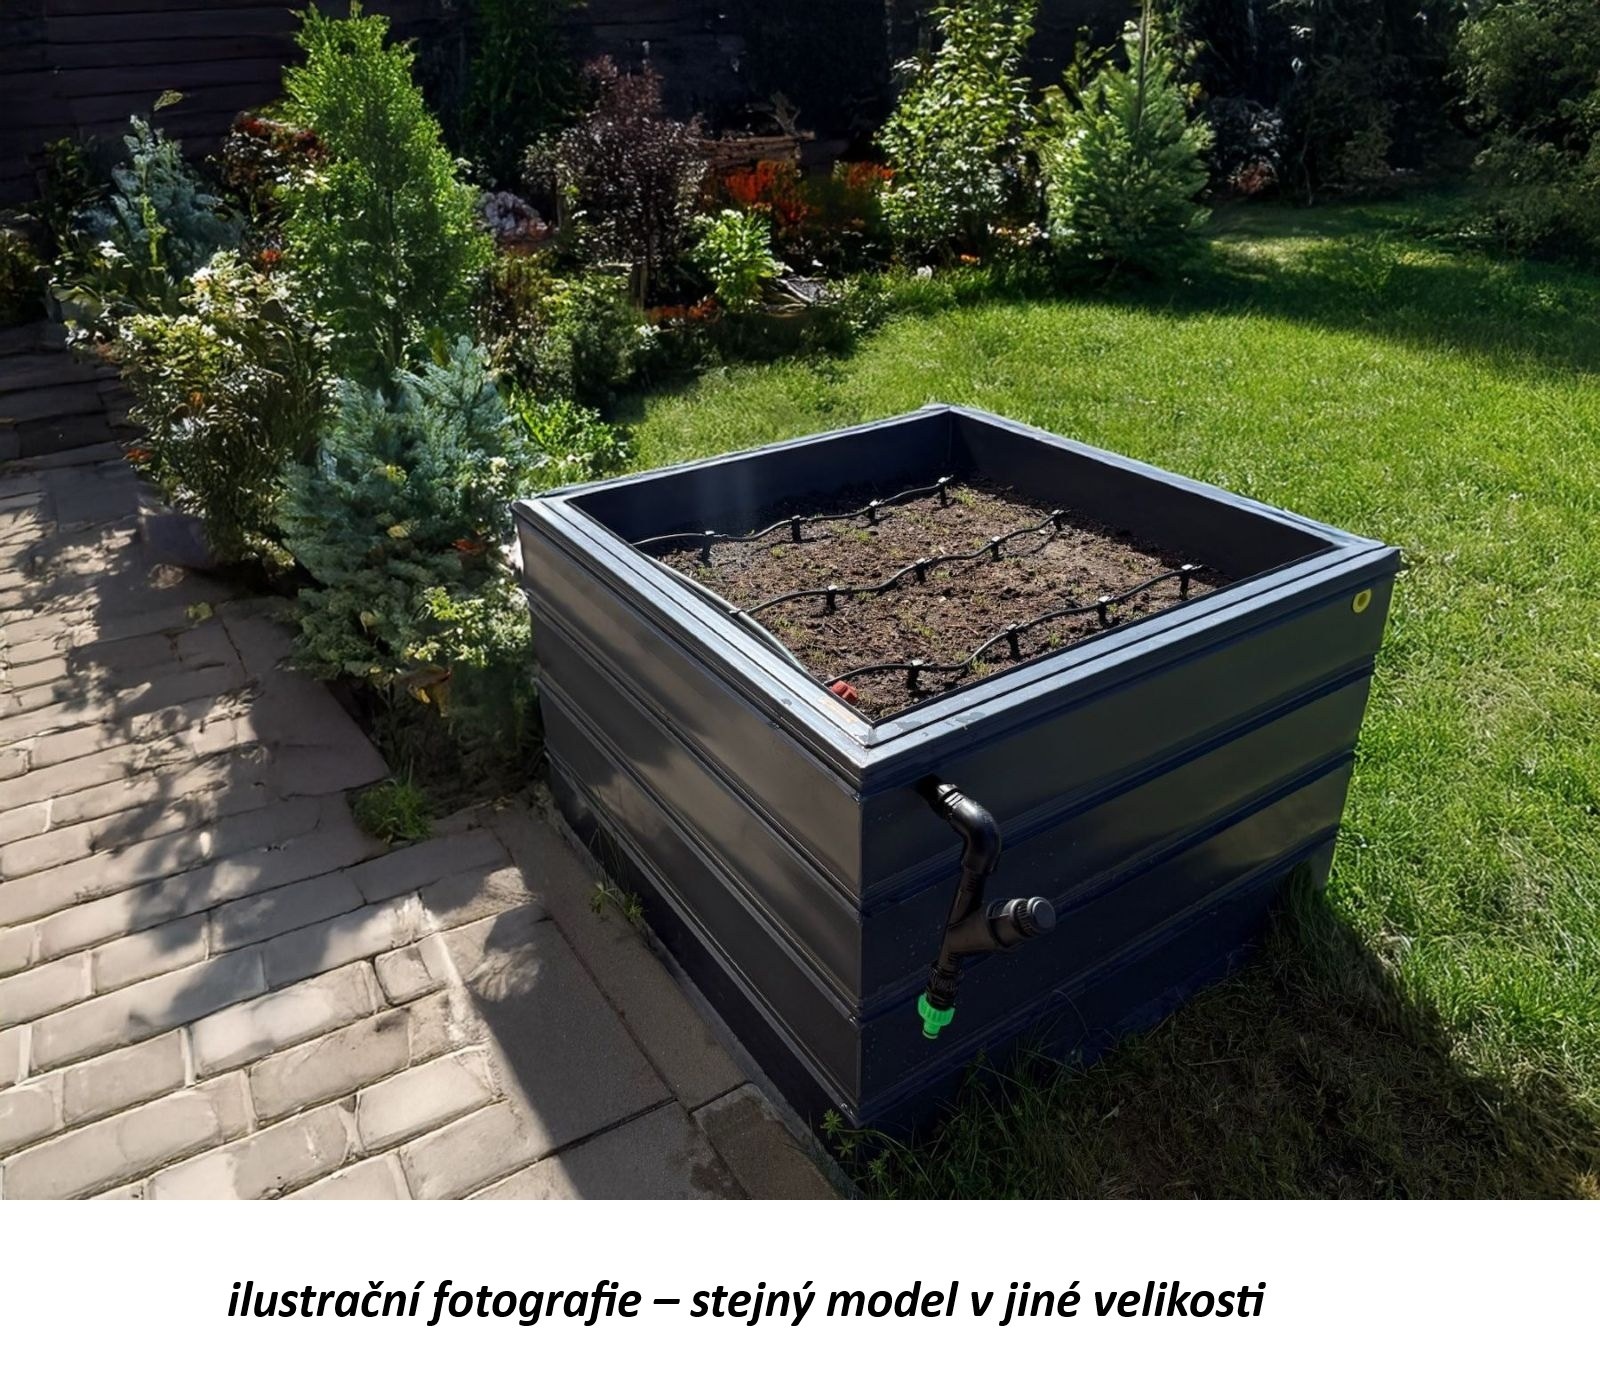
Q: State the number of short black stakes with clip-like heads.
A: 12